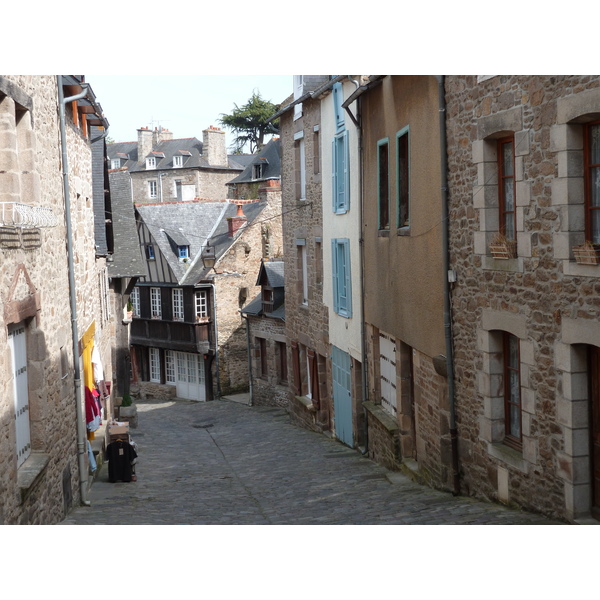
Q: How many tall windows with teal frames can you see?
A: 2